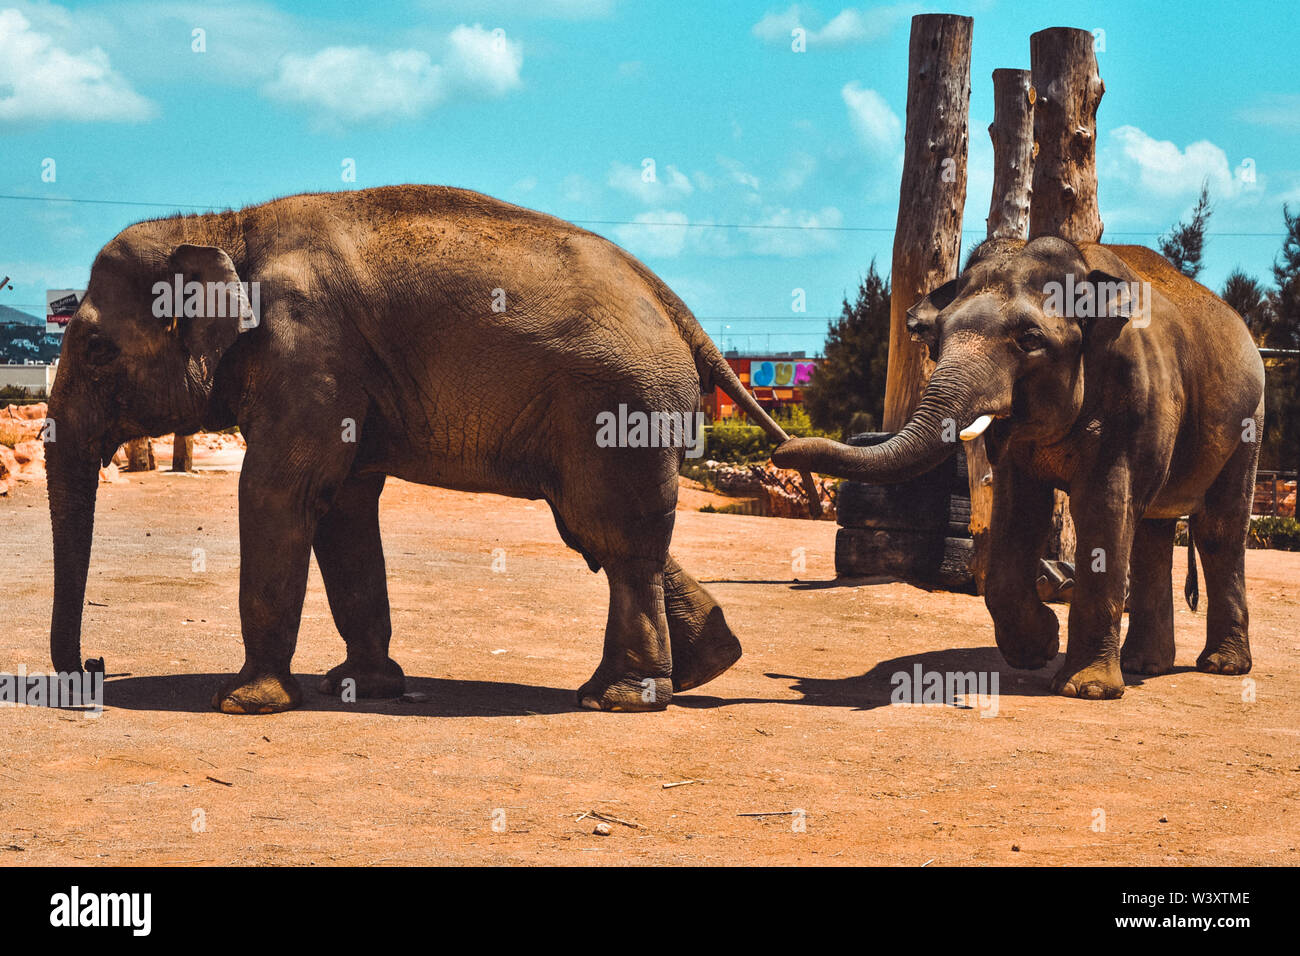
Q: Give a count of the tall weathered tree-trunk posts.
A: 3